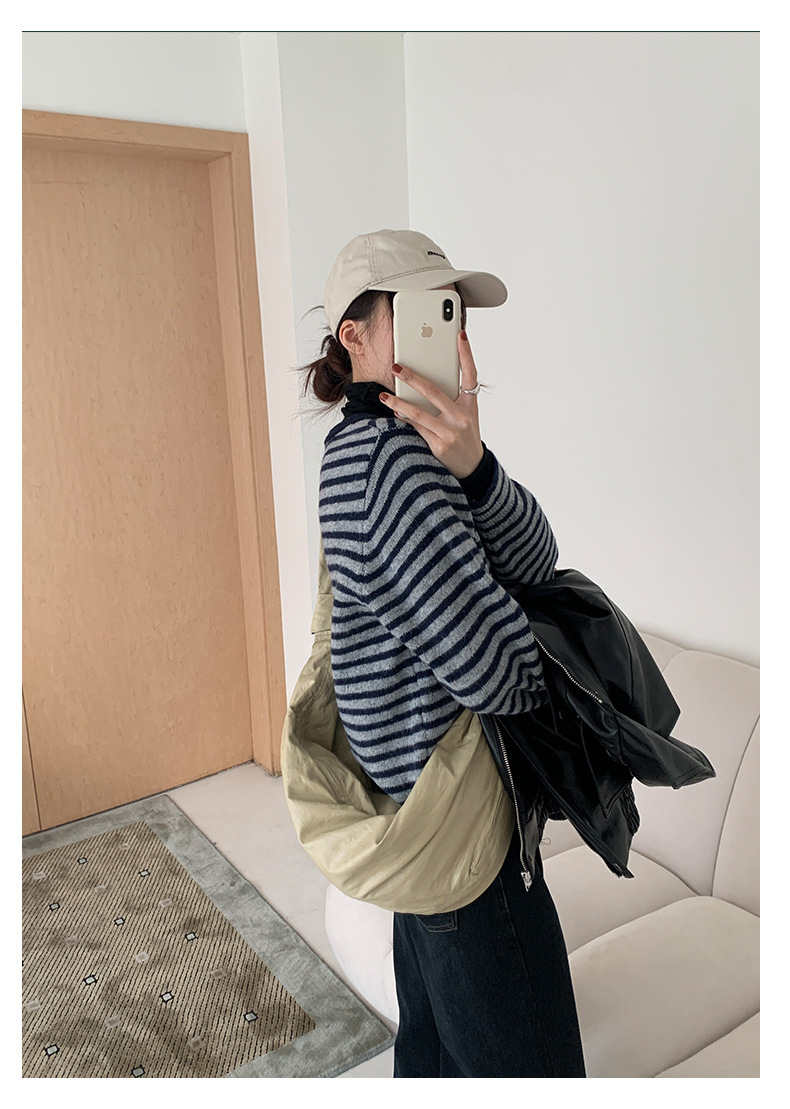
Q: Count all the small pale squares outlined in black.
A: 10